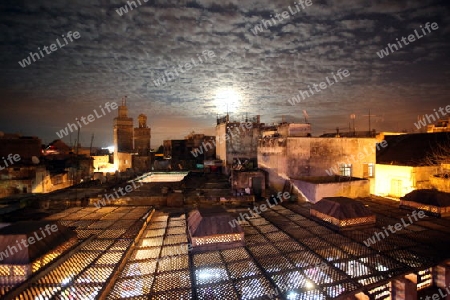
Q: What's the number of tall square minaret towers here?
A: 2